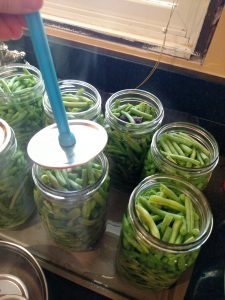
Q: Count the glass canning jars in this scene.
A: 7